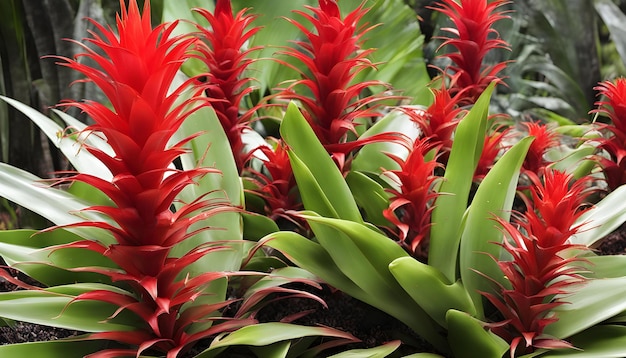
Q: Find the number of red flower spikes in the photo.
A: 11